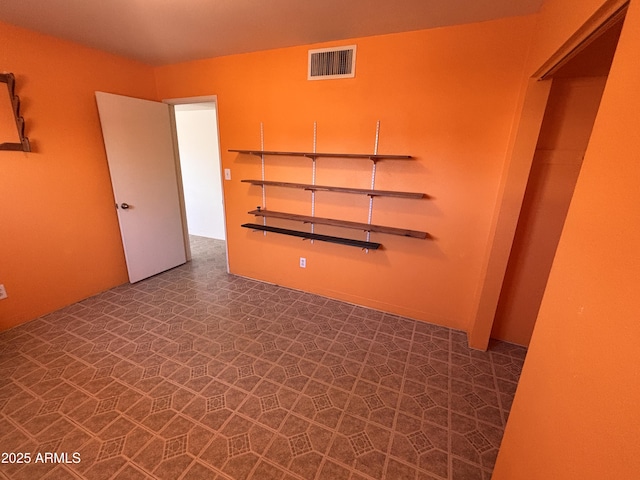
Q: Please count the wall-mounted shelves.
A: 4